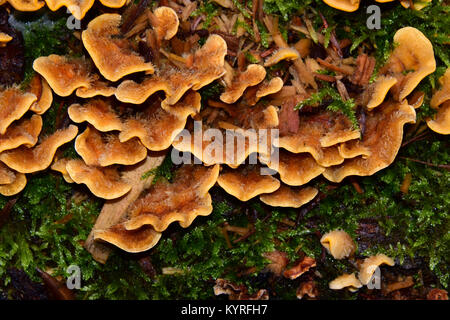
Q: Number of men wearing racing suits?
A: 0